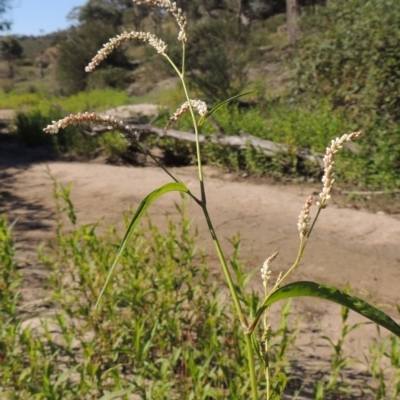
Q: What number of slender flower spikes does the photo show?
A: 7